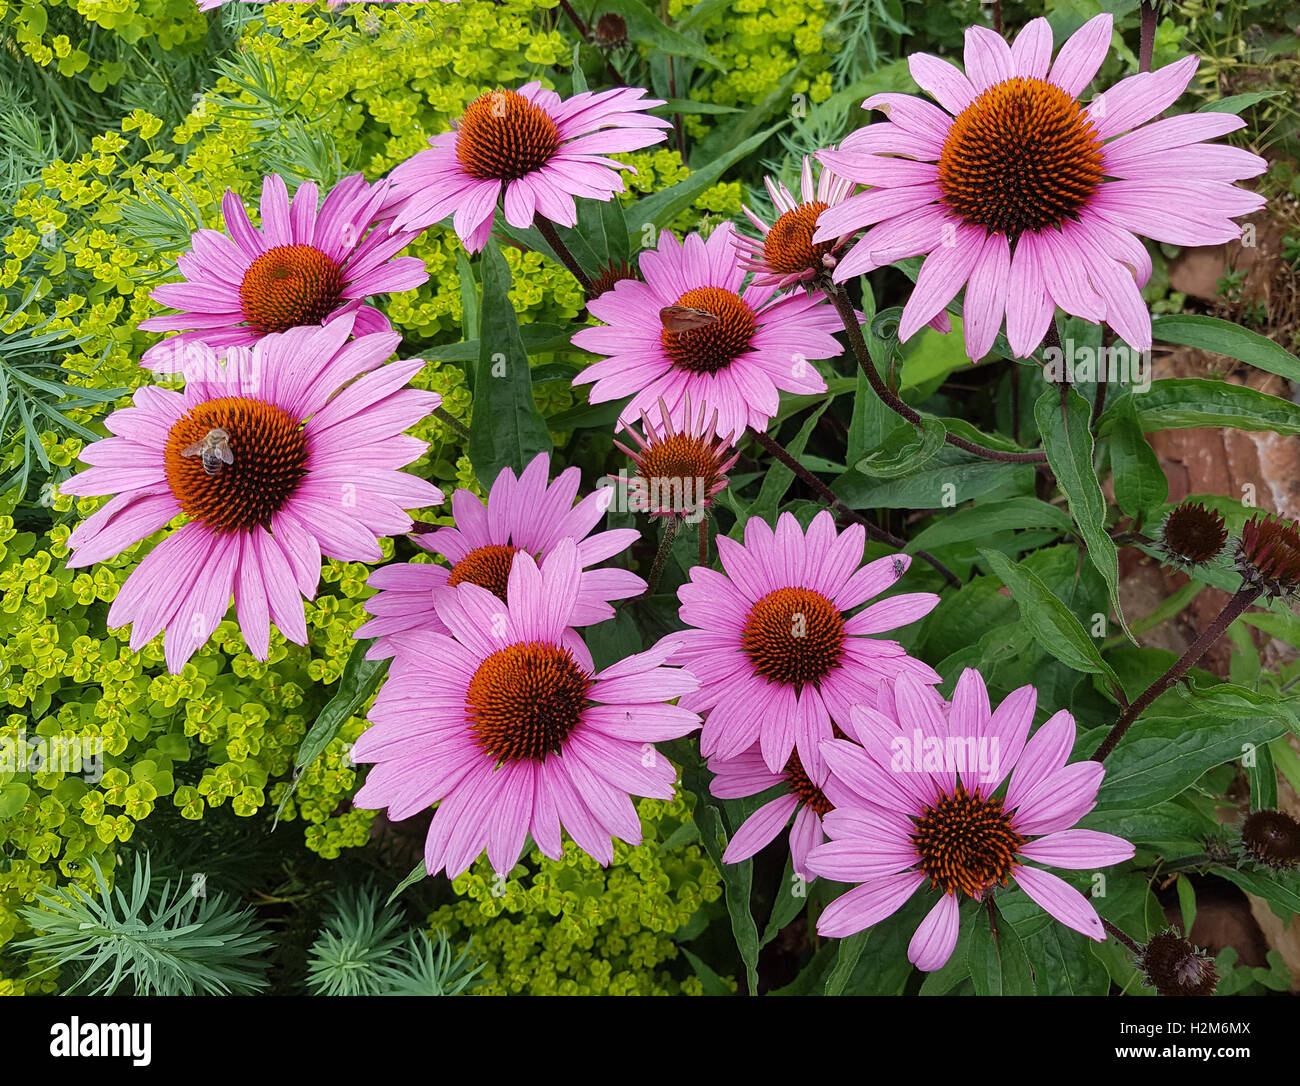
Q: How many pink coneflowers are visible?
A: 12